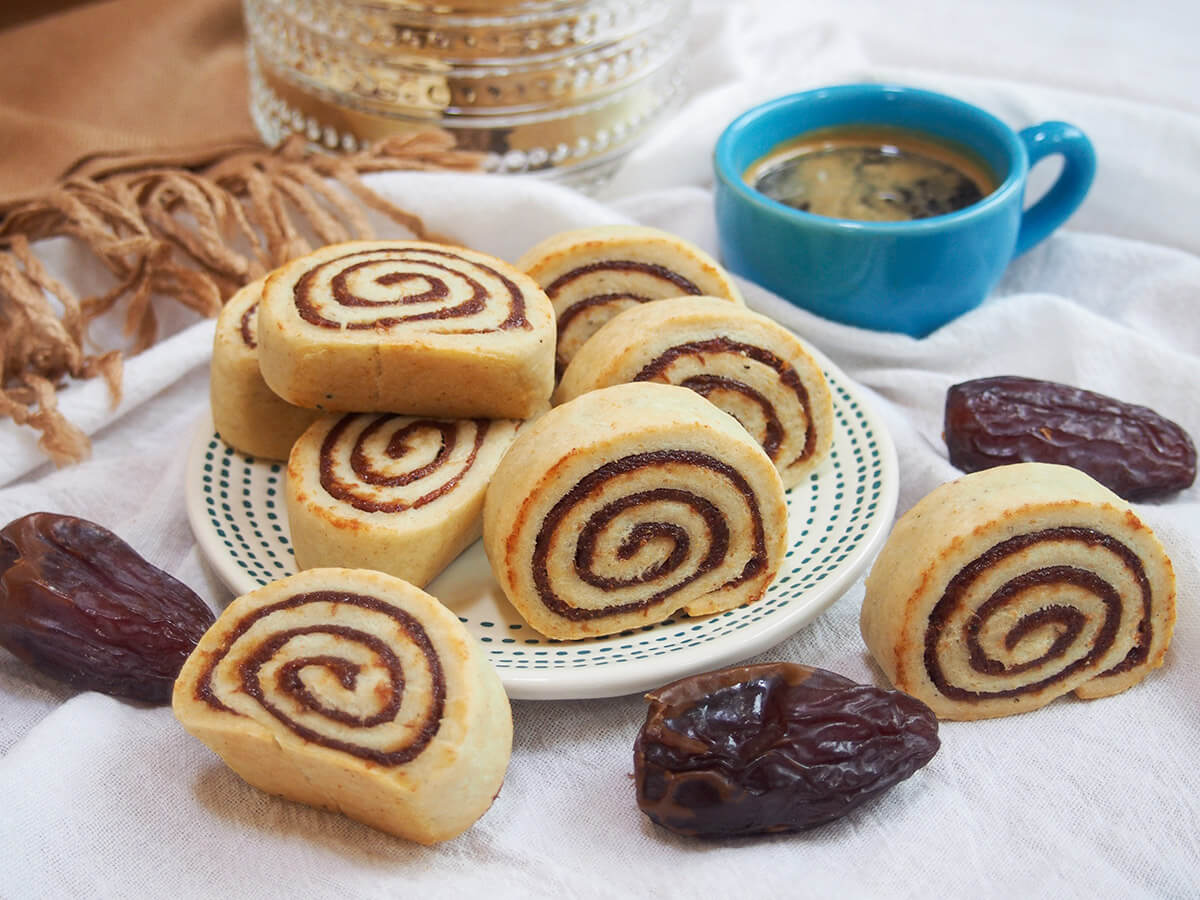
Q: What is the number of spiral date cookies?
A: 8